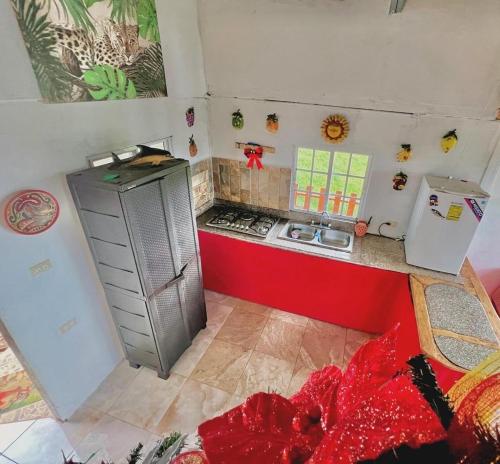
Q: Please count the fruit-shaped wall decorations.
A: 7